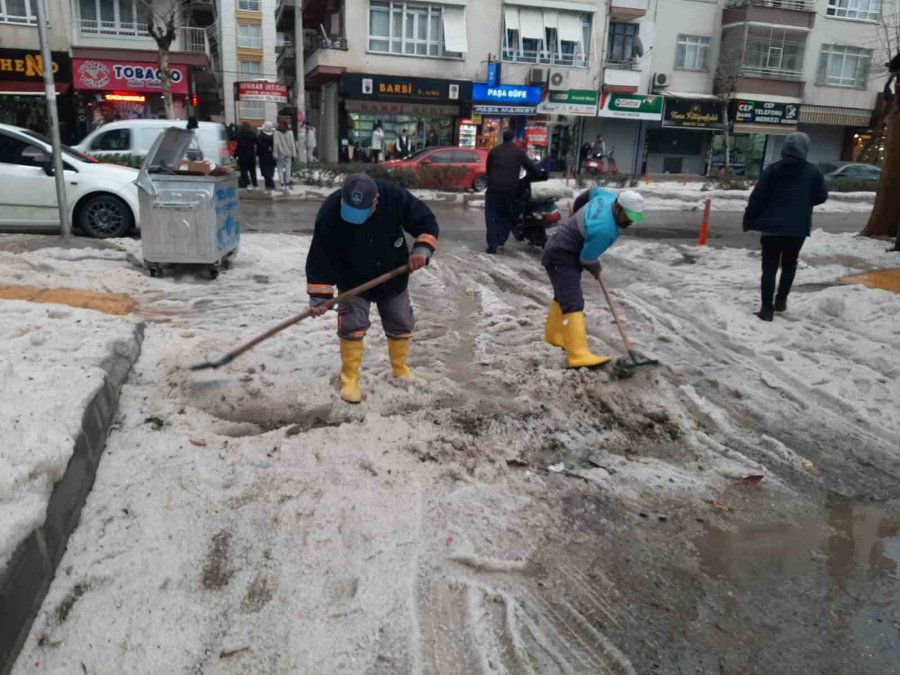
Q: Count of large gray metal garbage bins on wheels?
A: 1